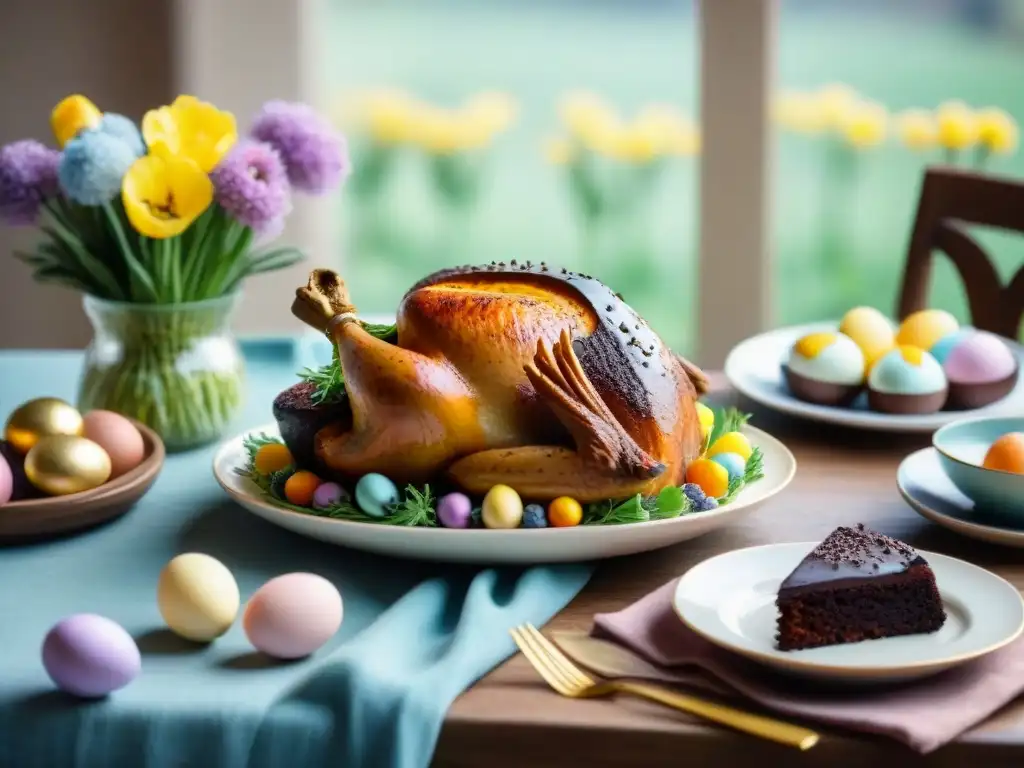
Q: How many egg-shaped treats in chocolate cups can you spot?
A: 3